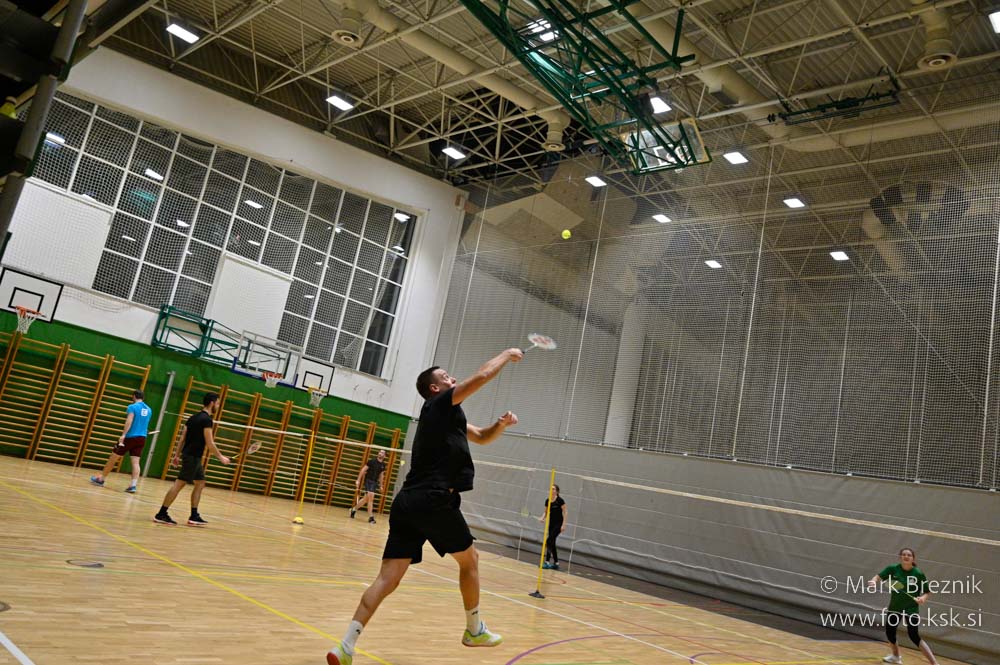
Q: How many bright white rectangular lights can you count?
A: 12